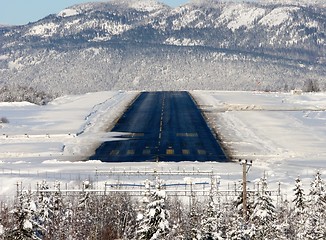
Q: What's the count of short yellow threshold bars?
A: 6